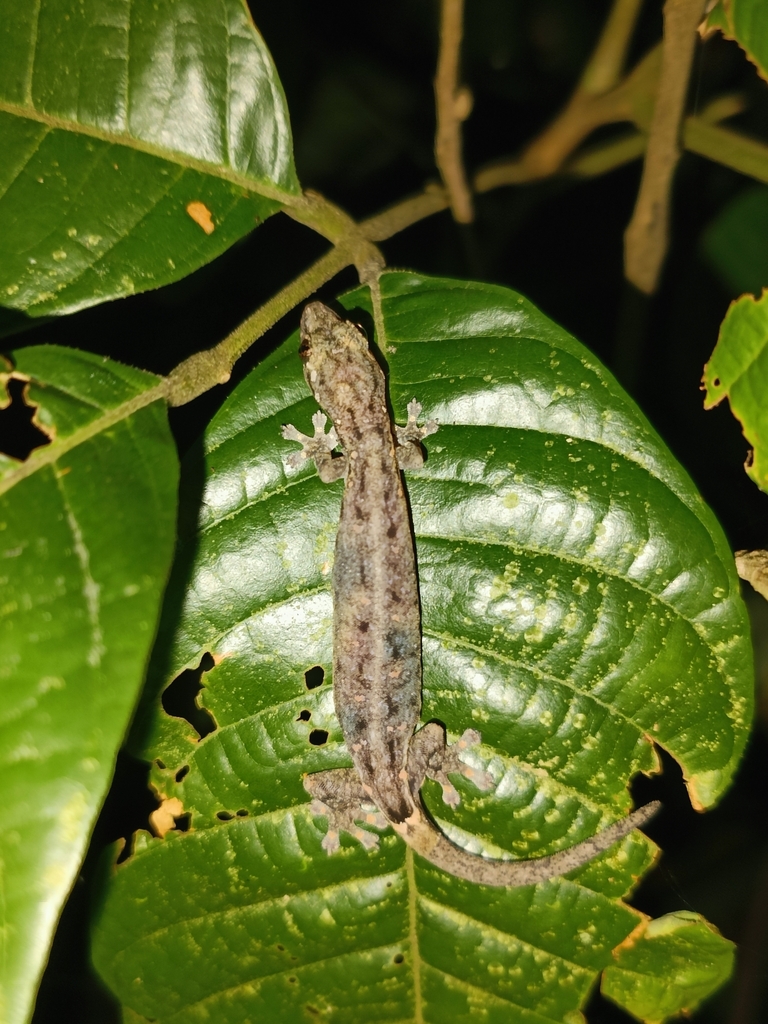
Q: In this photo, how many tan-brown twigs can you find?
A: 2